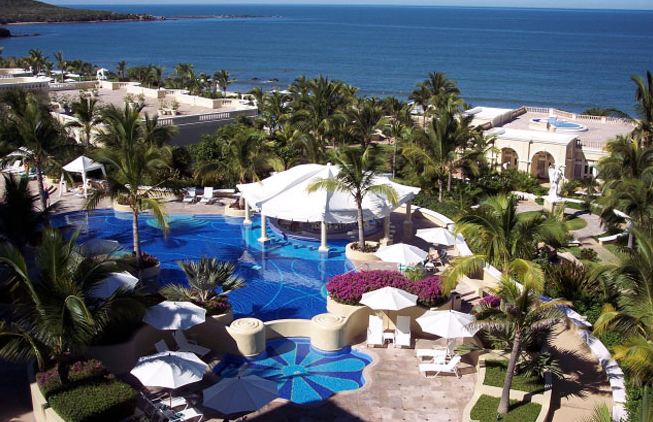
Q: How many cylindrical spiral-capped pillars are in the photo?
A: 2